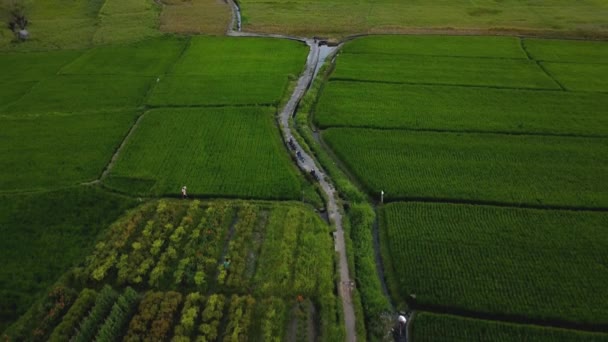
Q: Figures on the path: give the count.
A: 3